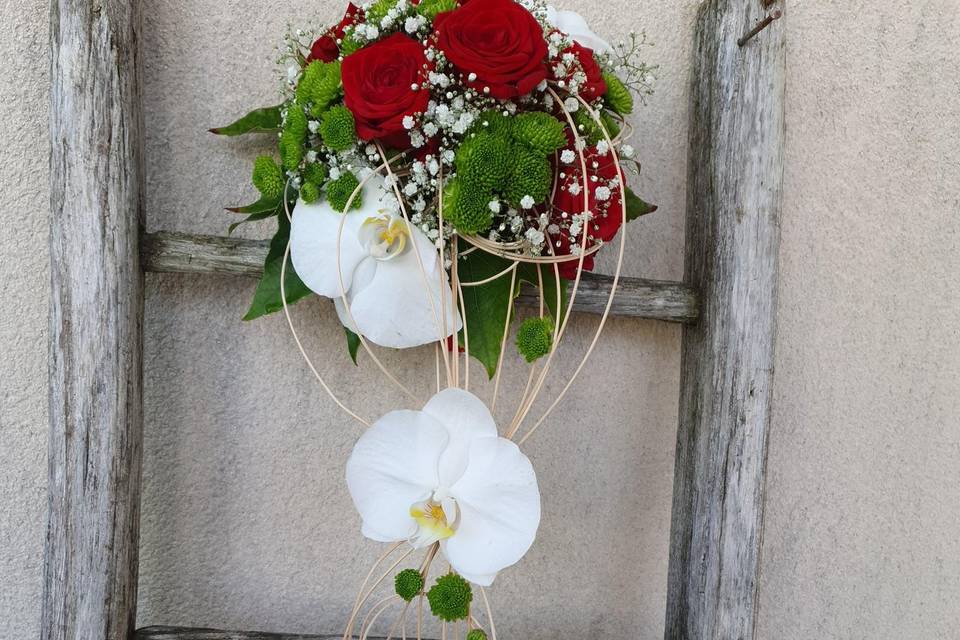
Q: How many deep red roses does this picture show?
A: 5